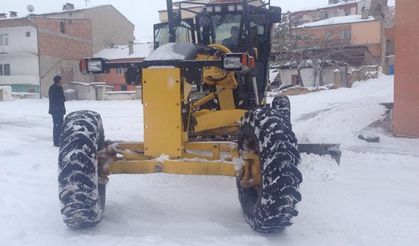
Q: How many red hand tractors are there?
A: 0